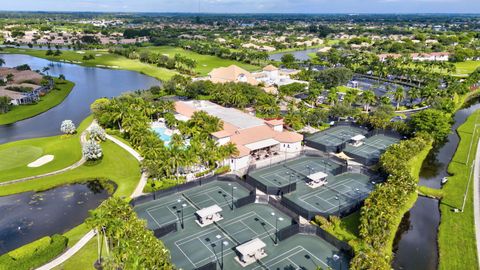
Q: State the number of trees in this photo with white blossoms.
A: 3